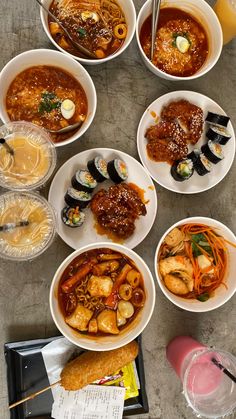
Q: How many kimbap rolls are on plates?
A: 10